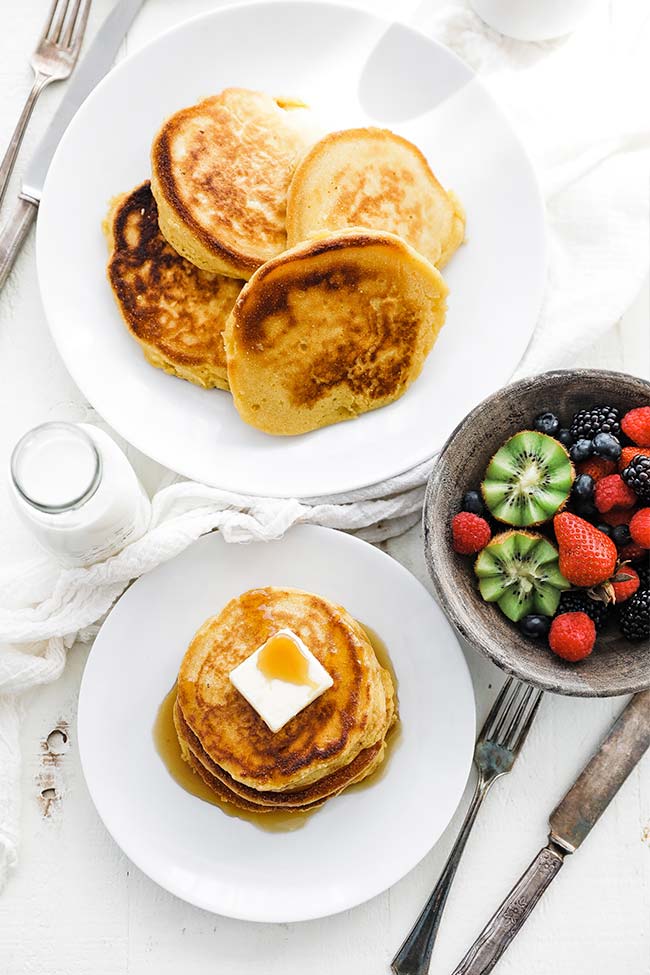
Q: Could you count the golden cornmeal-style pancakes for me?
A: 7